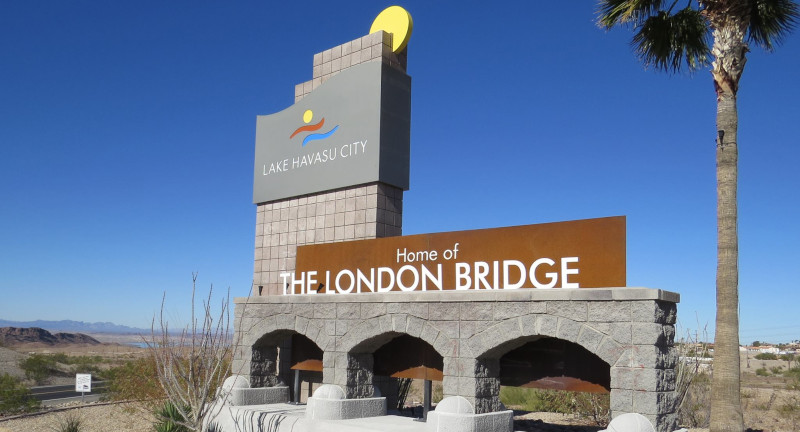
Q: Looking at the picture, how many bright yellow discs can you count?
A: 2